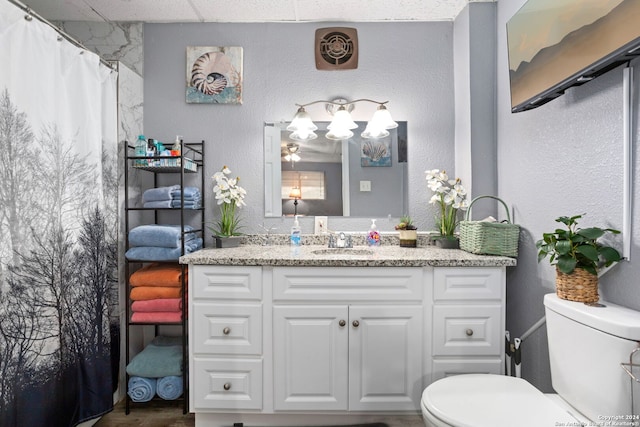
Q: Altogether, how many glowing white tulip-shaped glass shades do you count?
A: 3